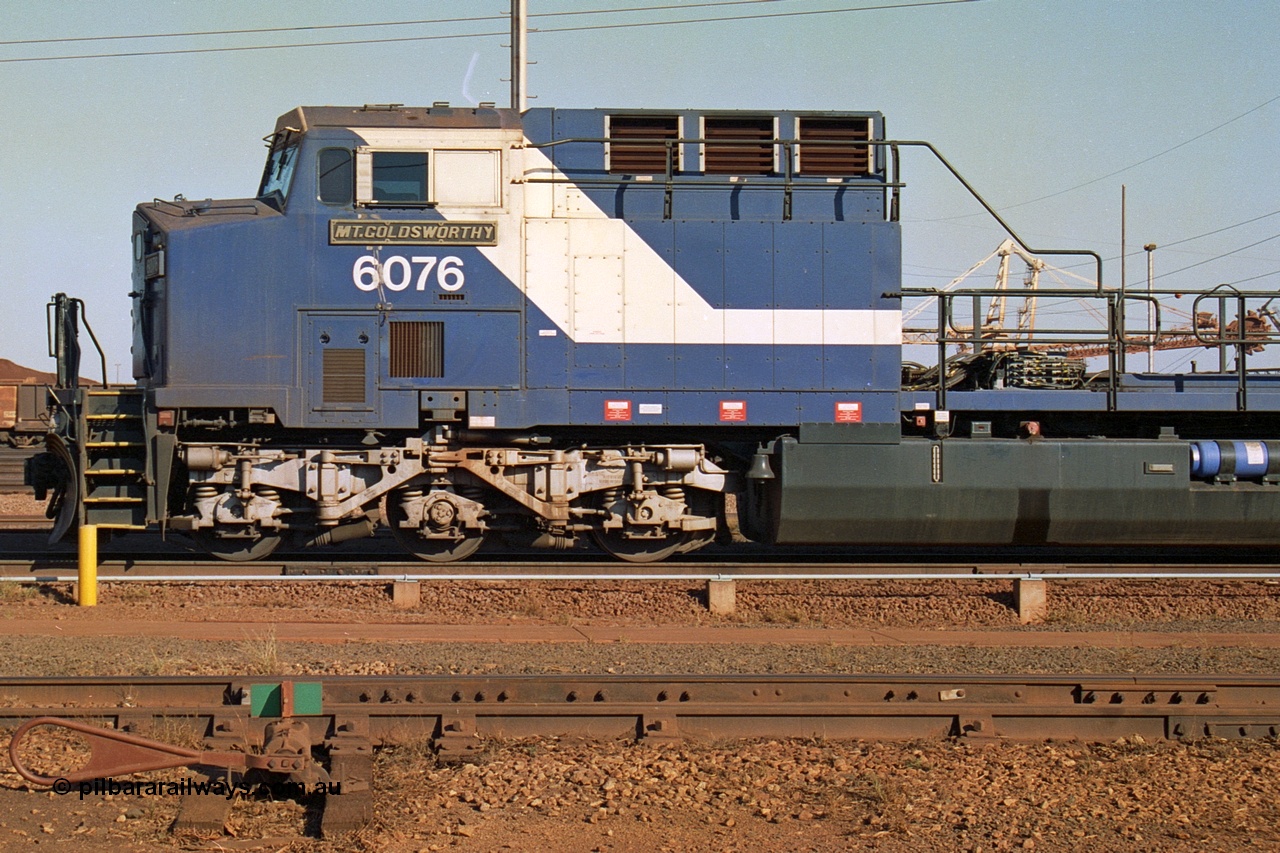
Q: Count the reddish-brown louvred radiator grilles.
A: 3